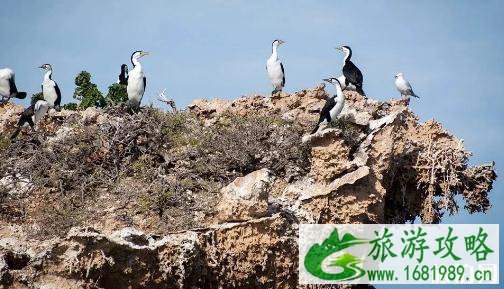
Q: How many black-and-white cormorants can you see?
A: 8